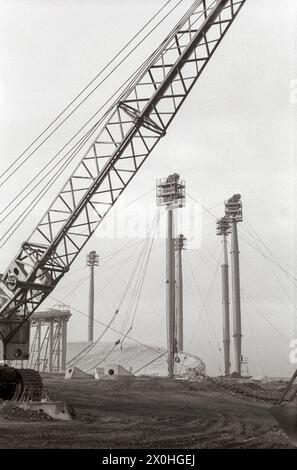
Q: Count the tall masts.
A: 5